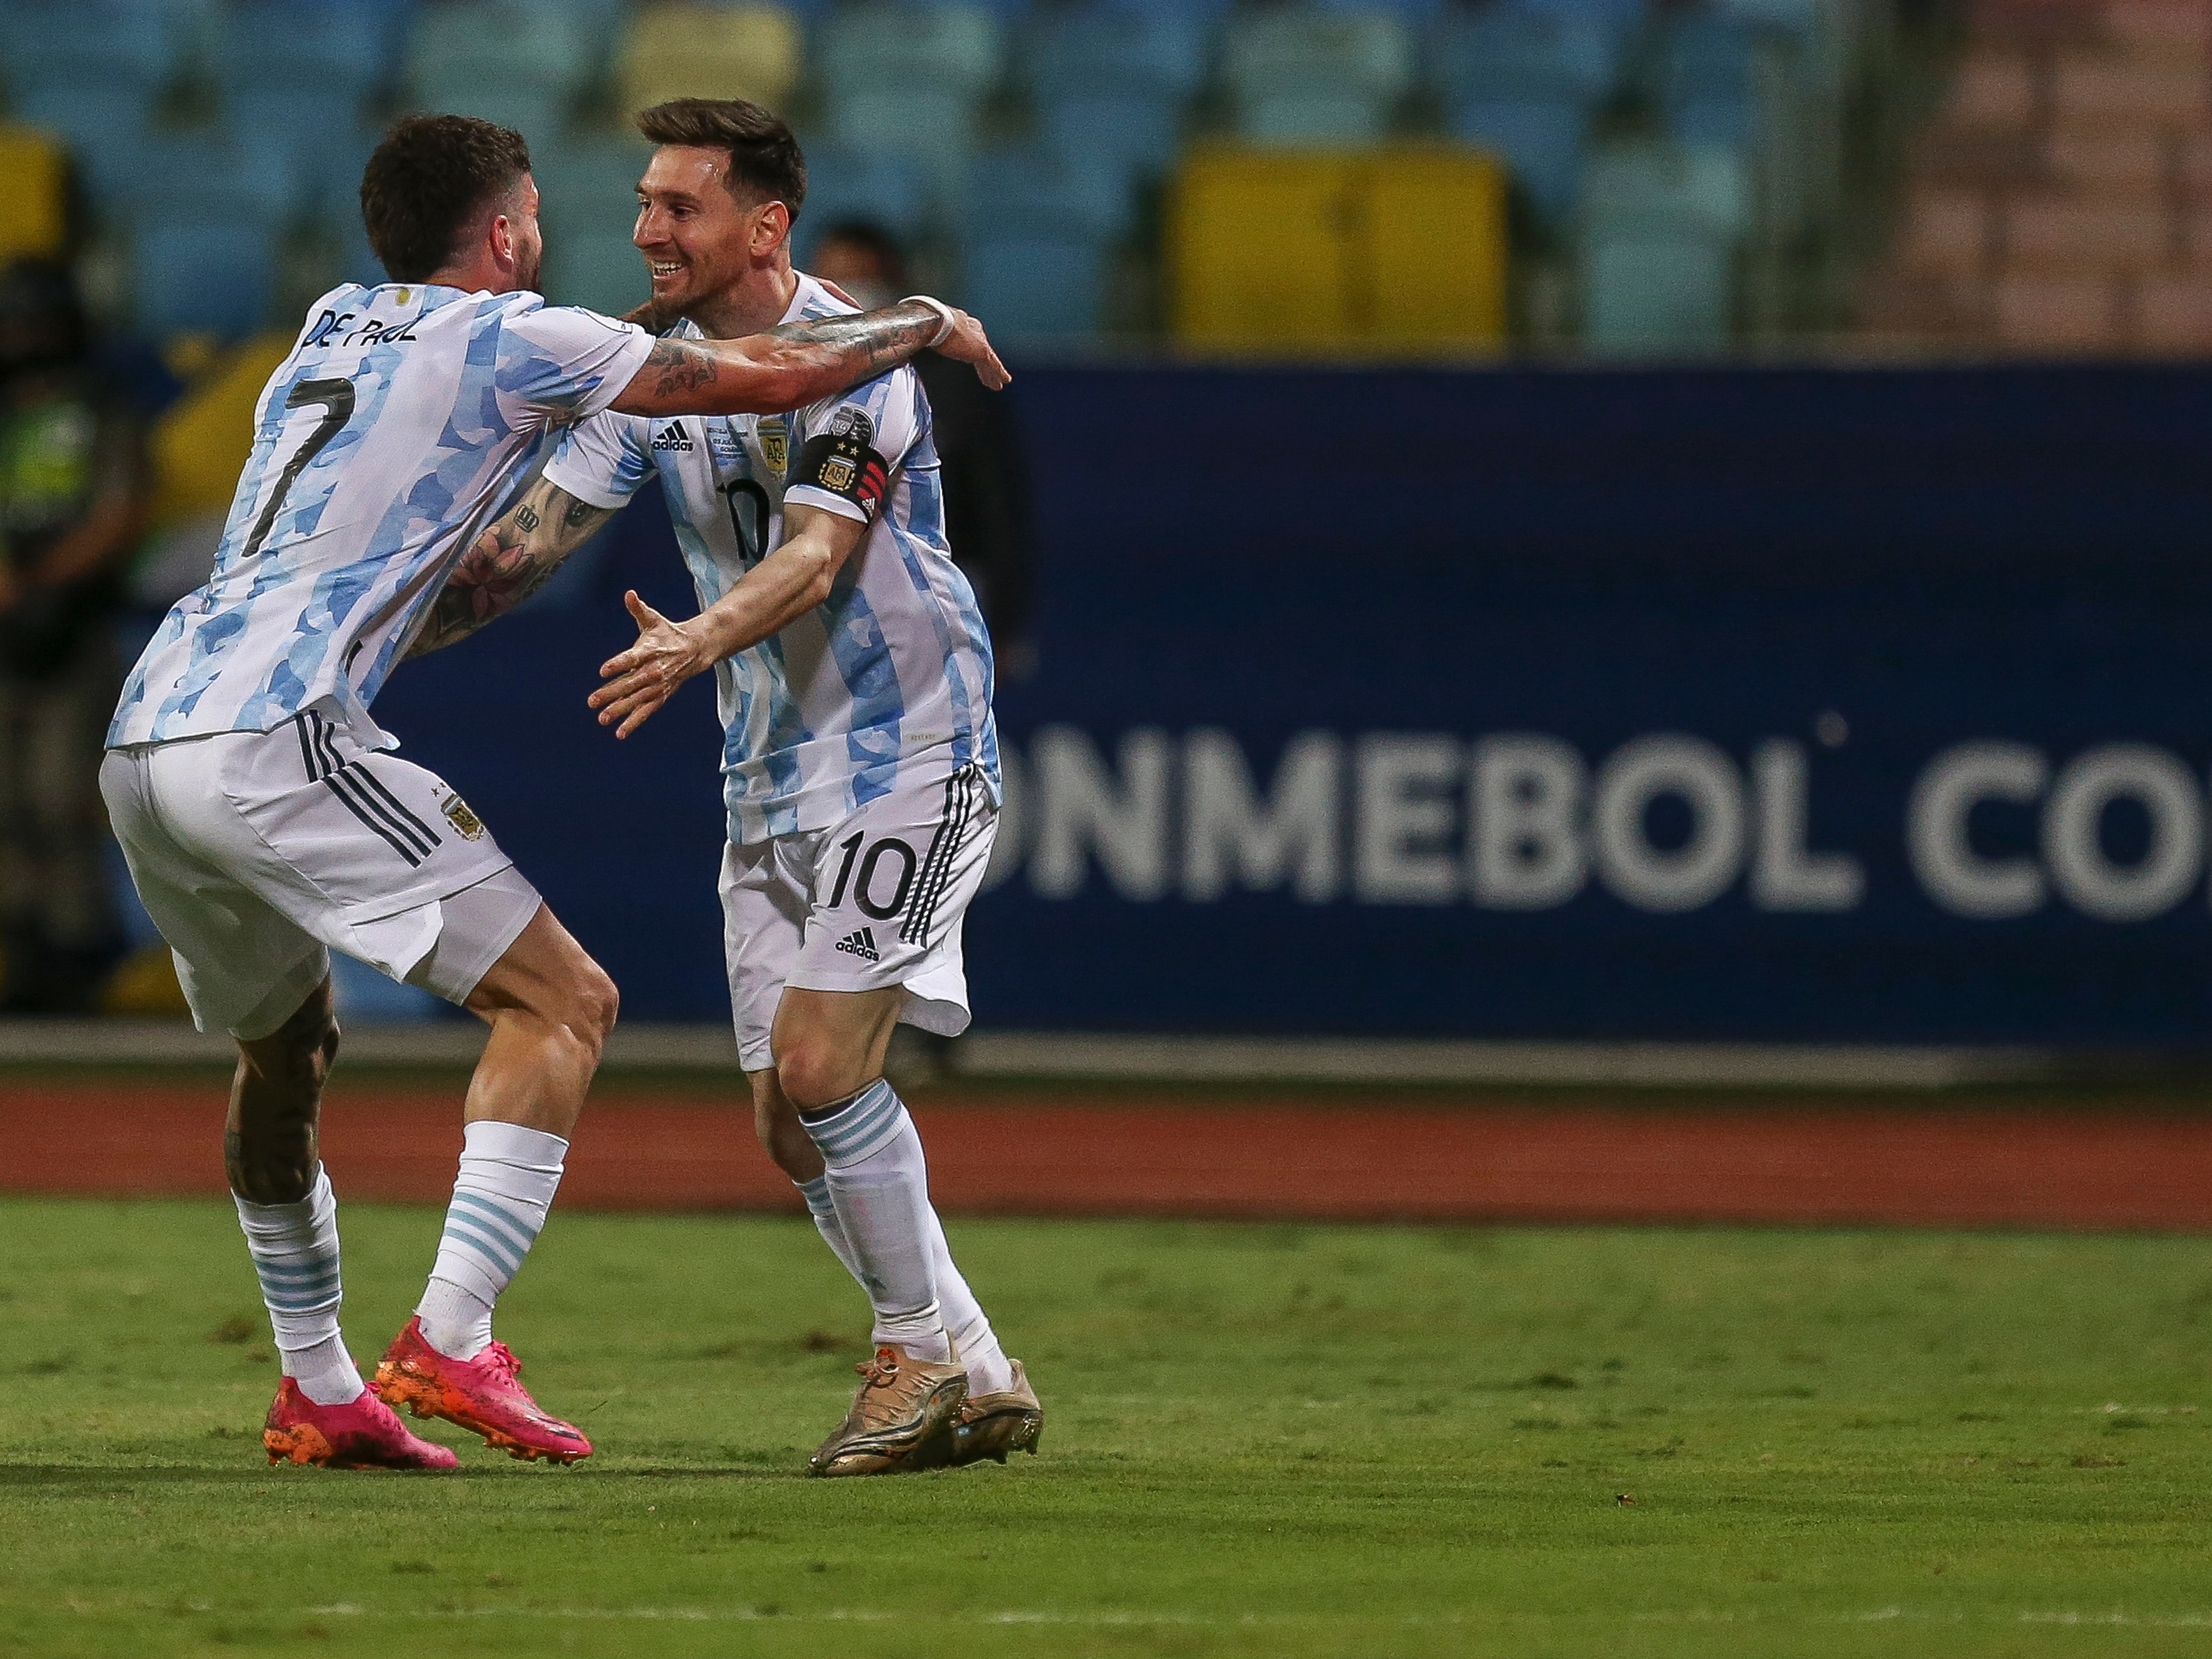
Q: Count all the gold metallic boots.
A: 2